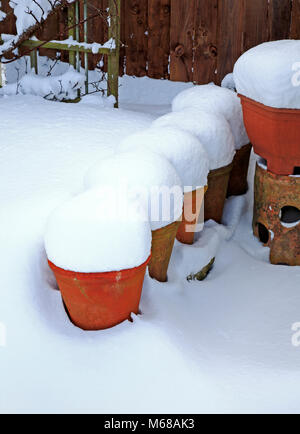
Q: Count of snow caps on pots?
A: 6